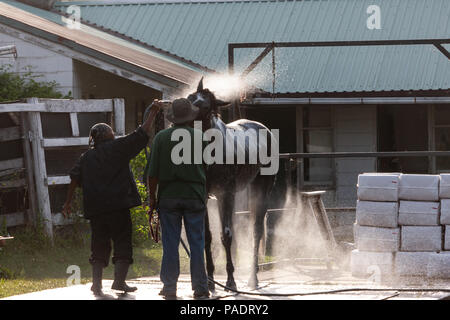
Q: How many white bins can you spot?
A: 12